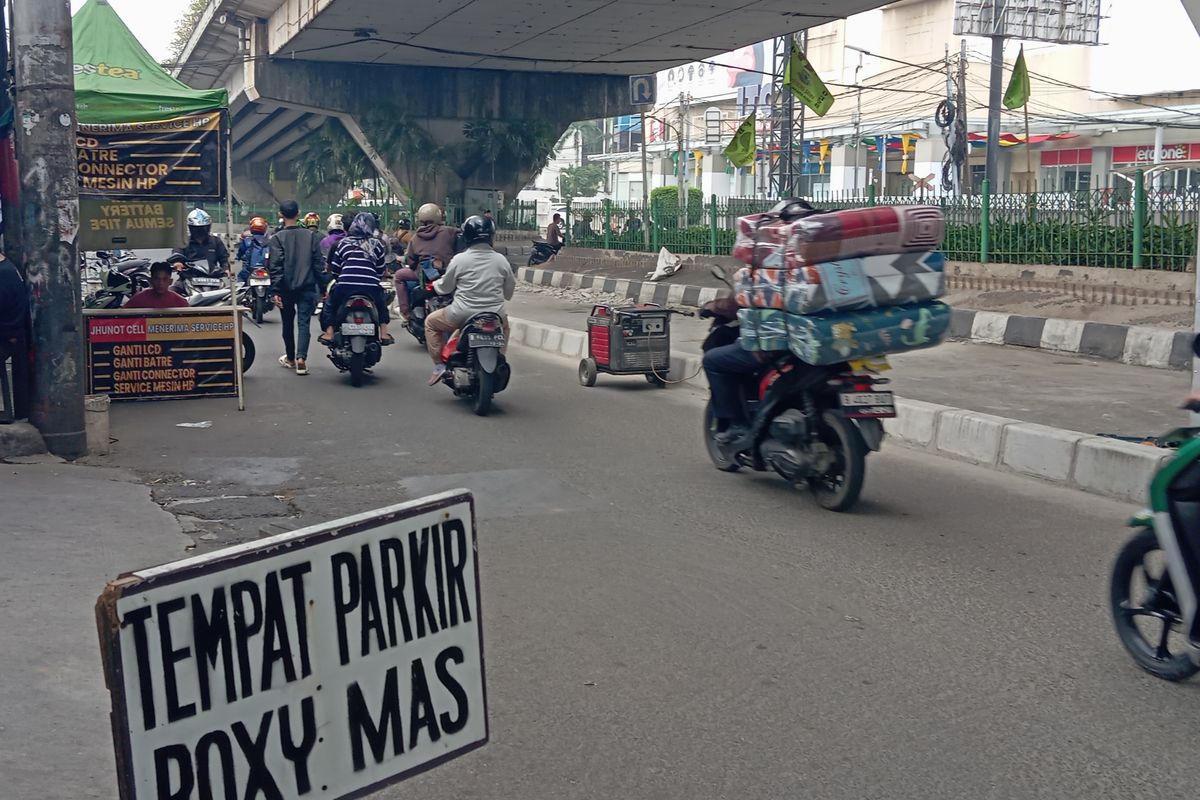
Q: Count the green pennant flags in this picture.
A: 3